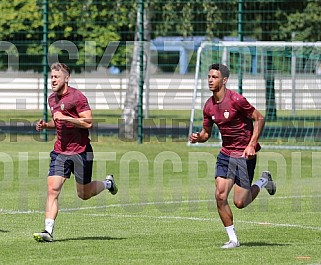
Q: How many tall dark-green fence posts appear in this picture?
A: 3